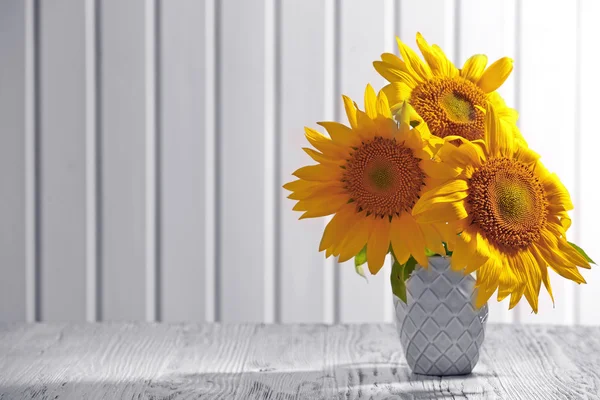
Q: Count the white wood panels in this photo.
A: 11